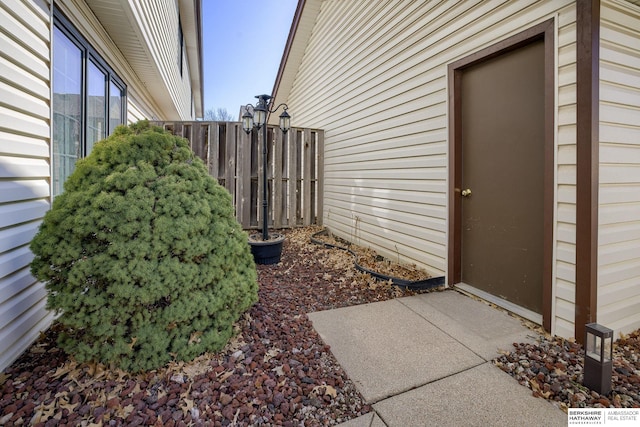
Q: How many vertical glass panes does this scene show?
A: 3